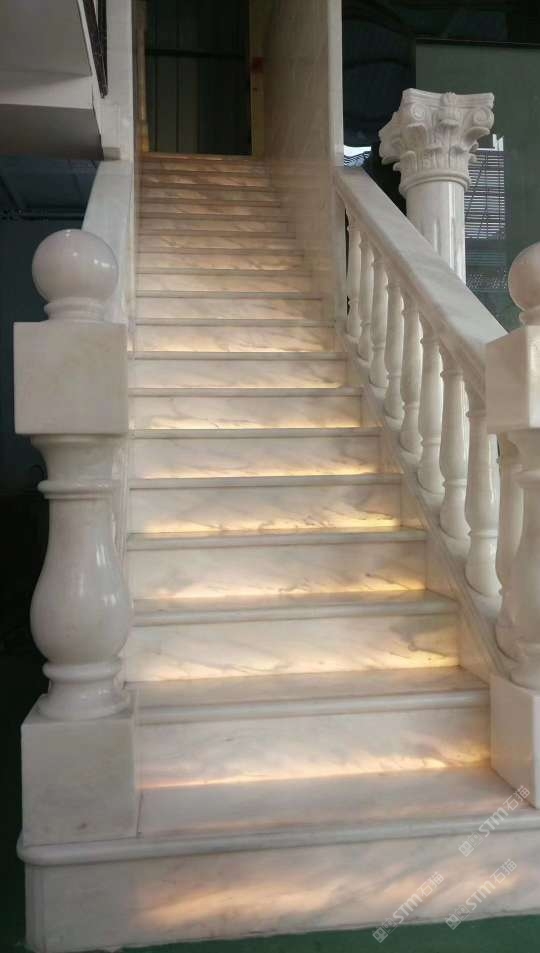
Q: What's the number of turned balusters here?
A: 9